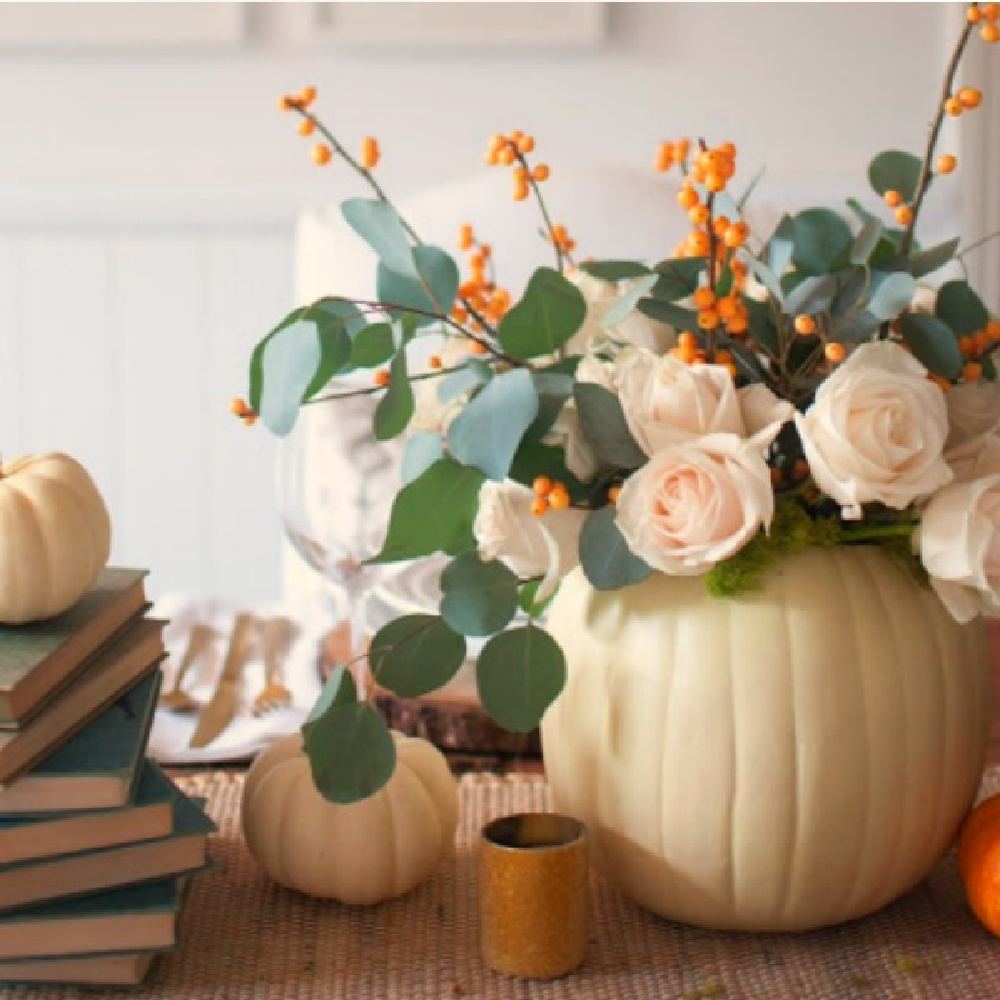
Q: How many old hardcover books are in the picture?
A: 7